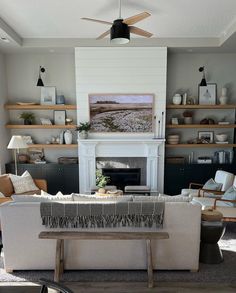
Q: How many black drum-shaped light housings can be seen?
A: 1